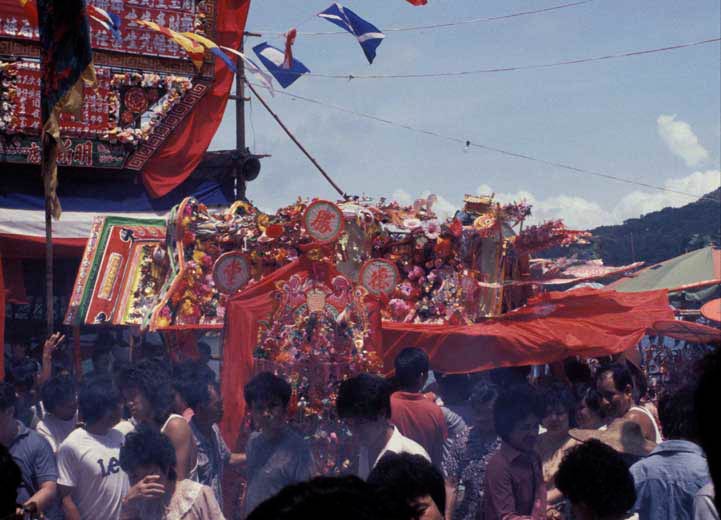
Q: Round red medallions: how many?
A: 3